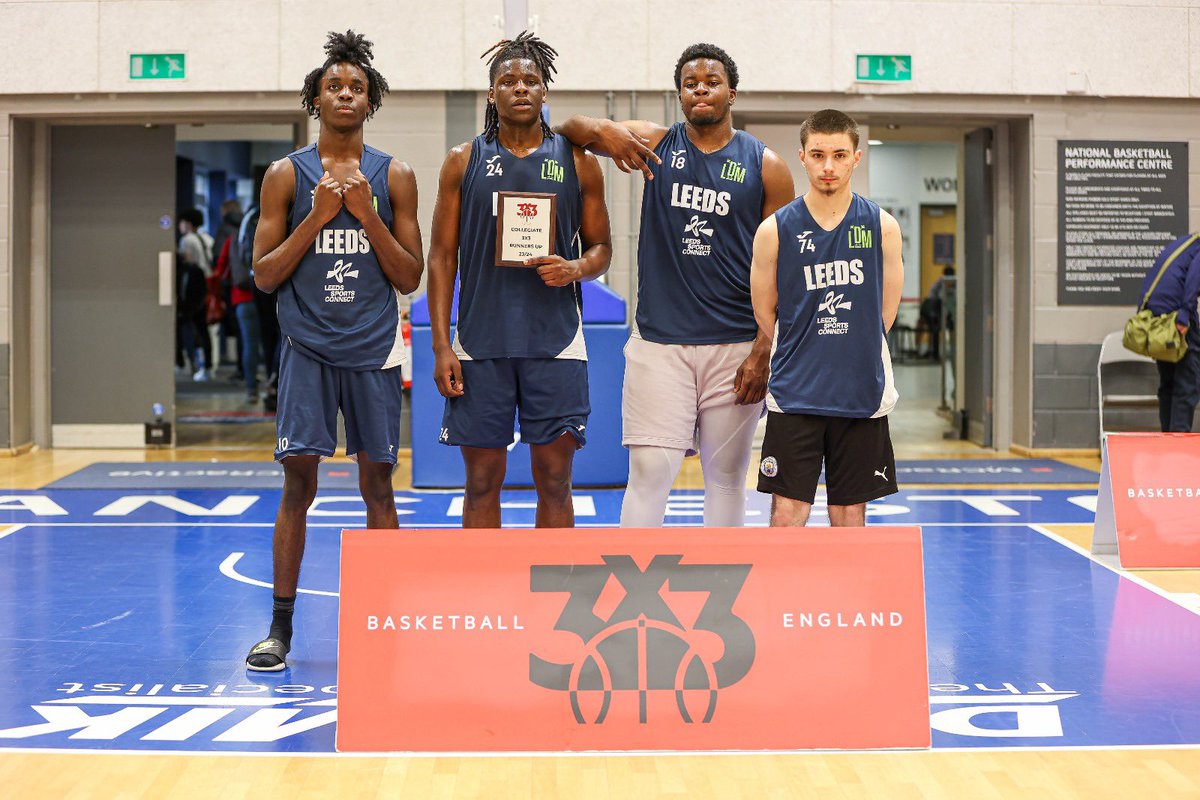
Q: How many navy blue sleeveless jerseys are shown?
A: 4